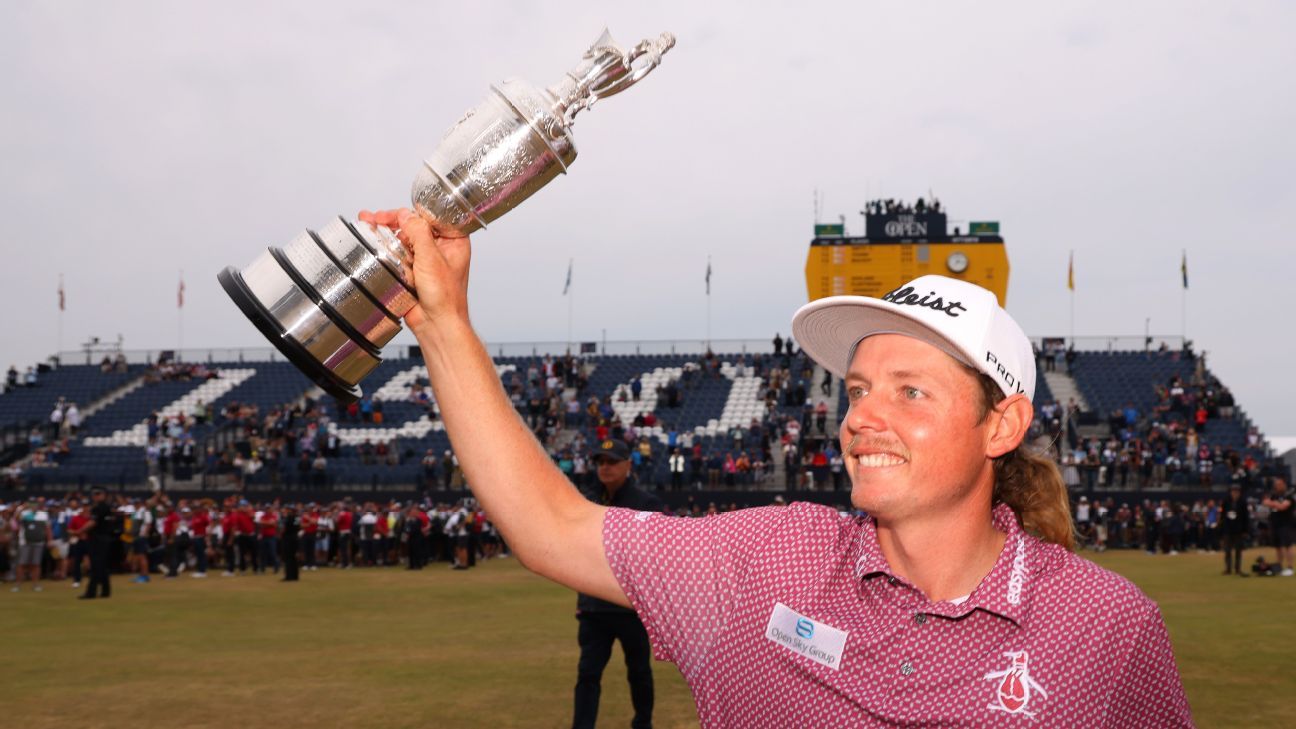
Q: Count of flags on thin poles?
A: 6